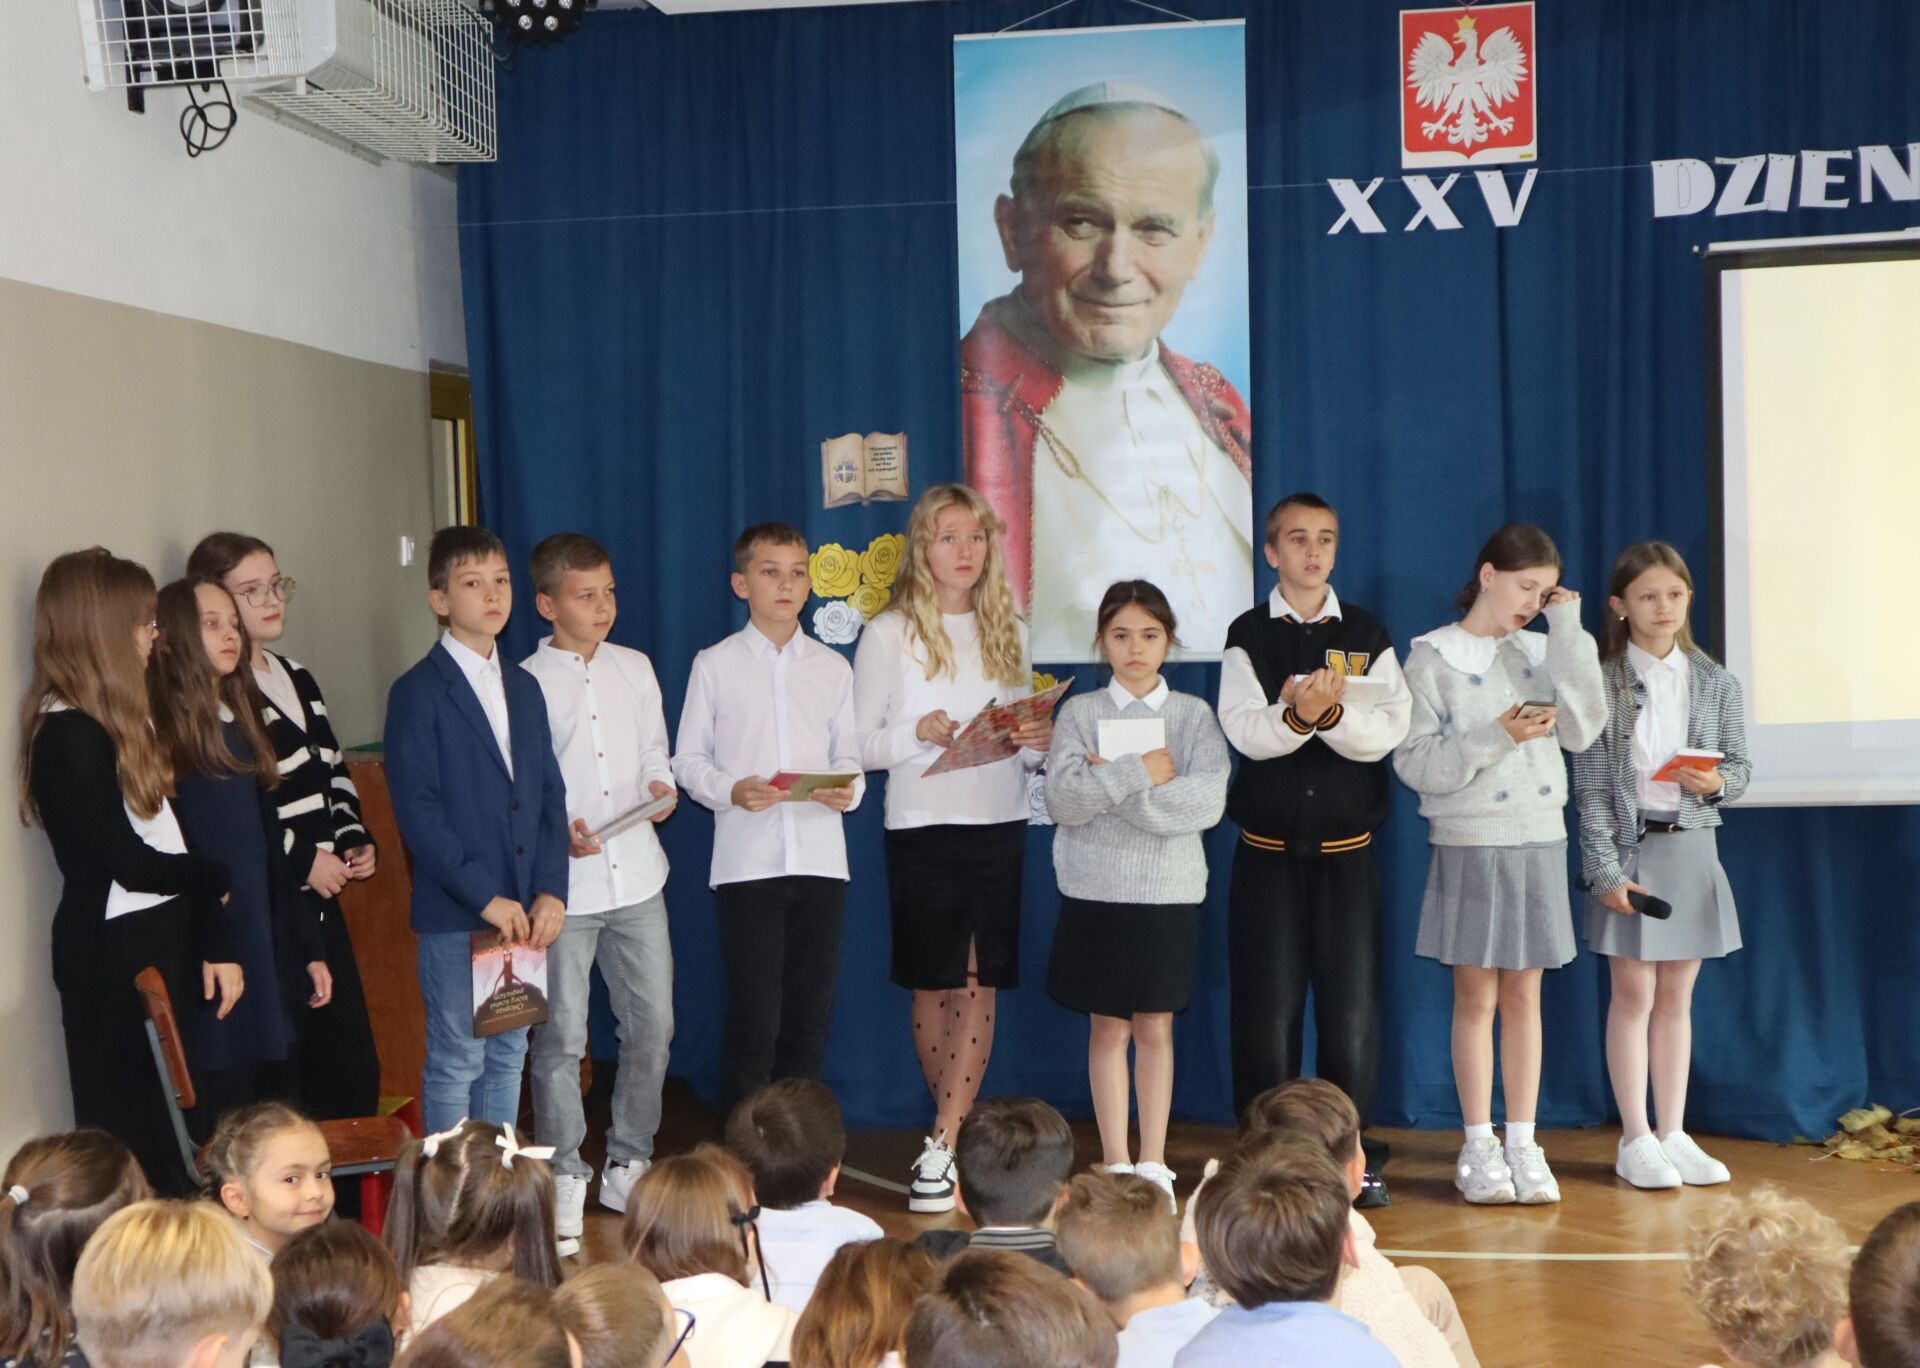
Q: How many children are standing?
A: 11